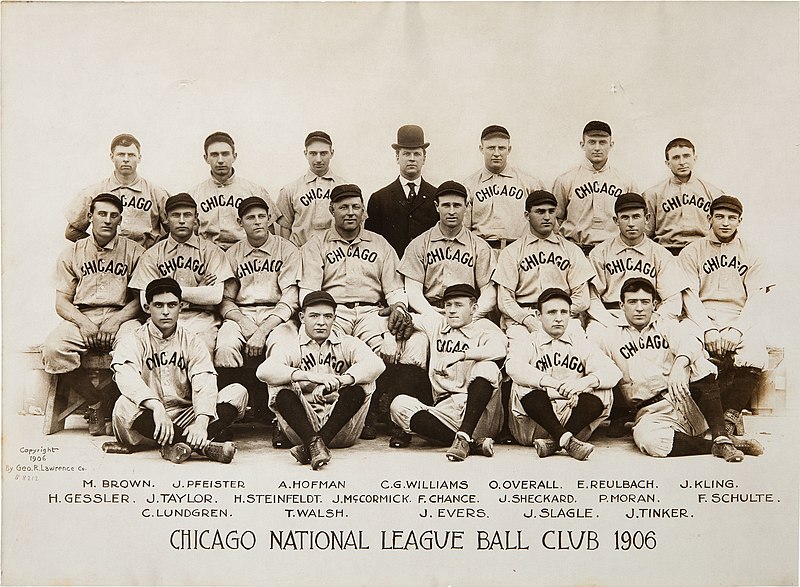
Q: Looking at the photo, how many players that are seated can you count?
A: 13